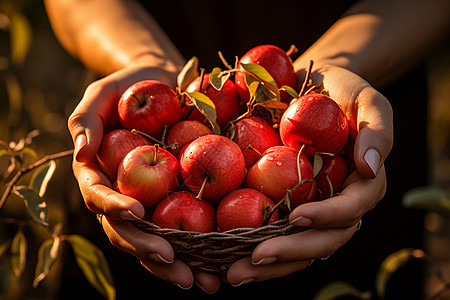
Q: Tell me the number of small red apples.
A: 13